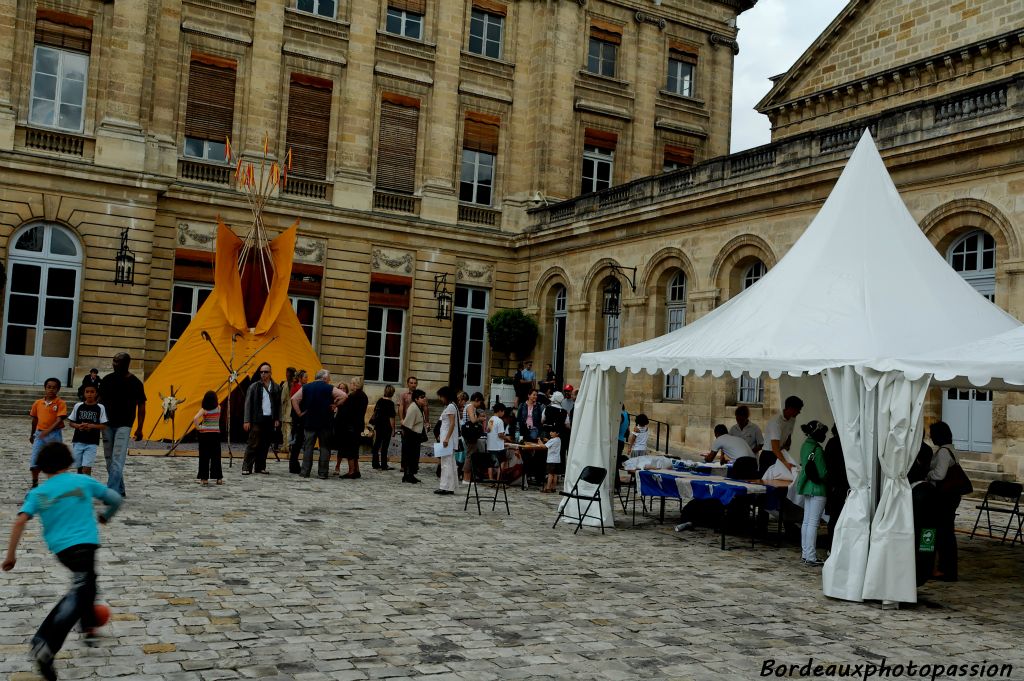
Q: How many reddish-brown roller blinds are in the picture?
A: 14